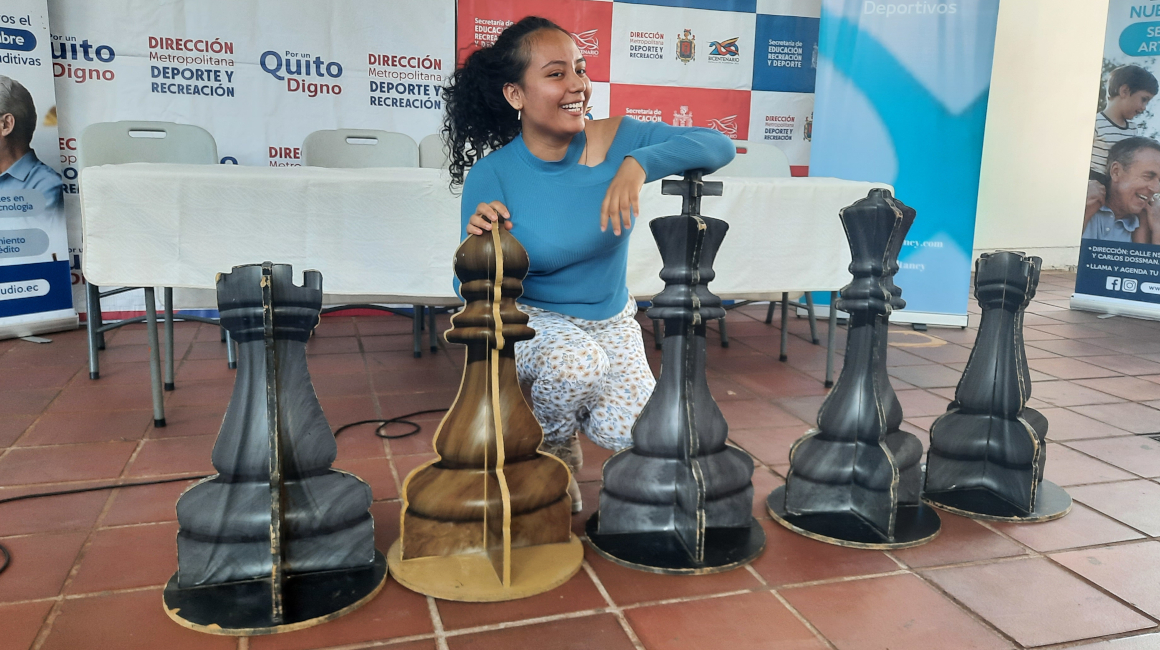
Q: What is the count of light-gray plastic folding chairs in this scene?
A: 4